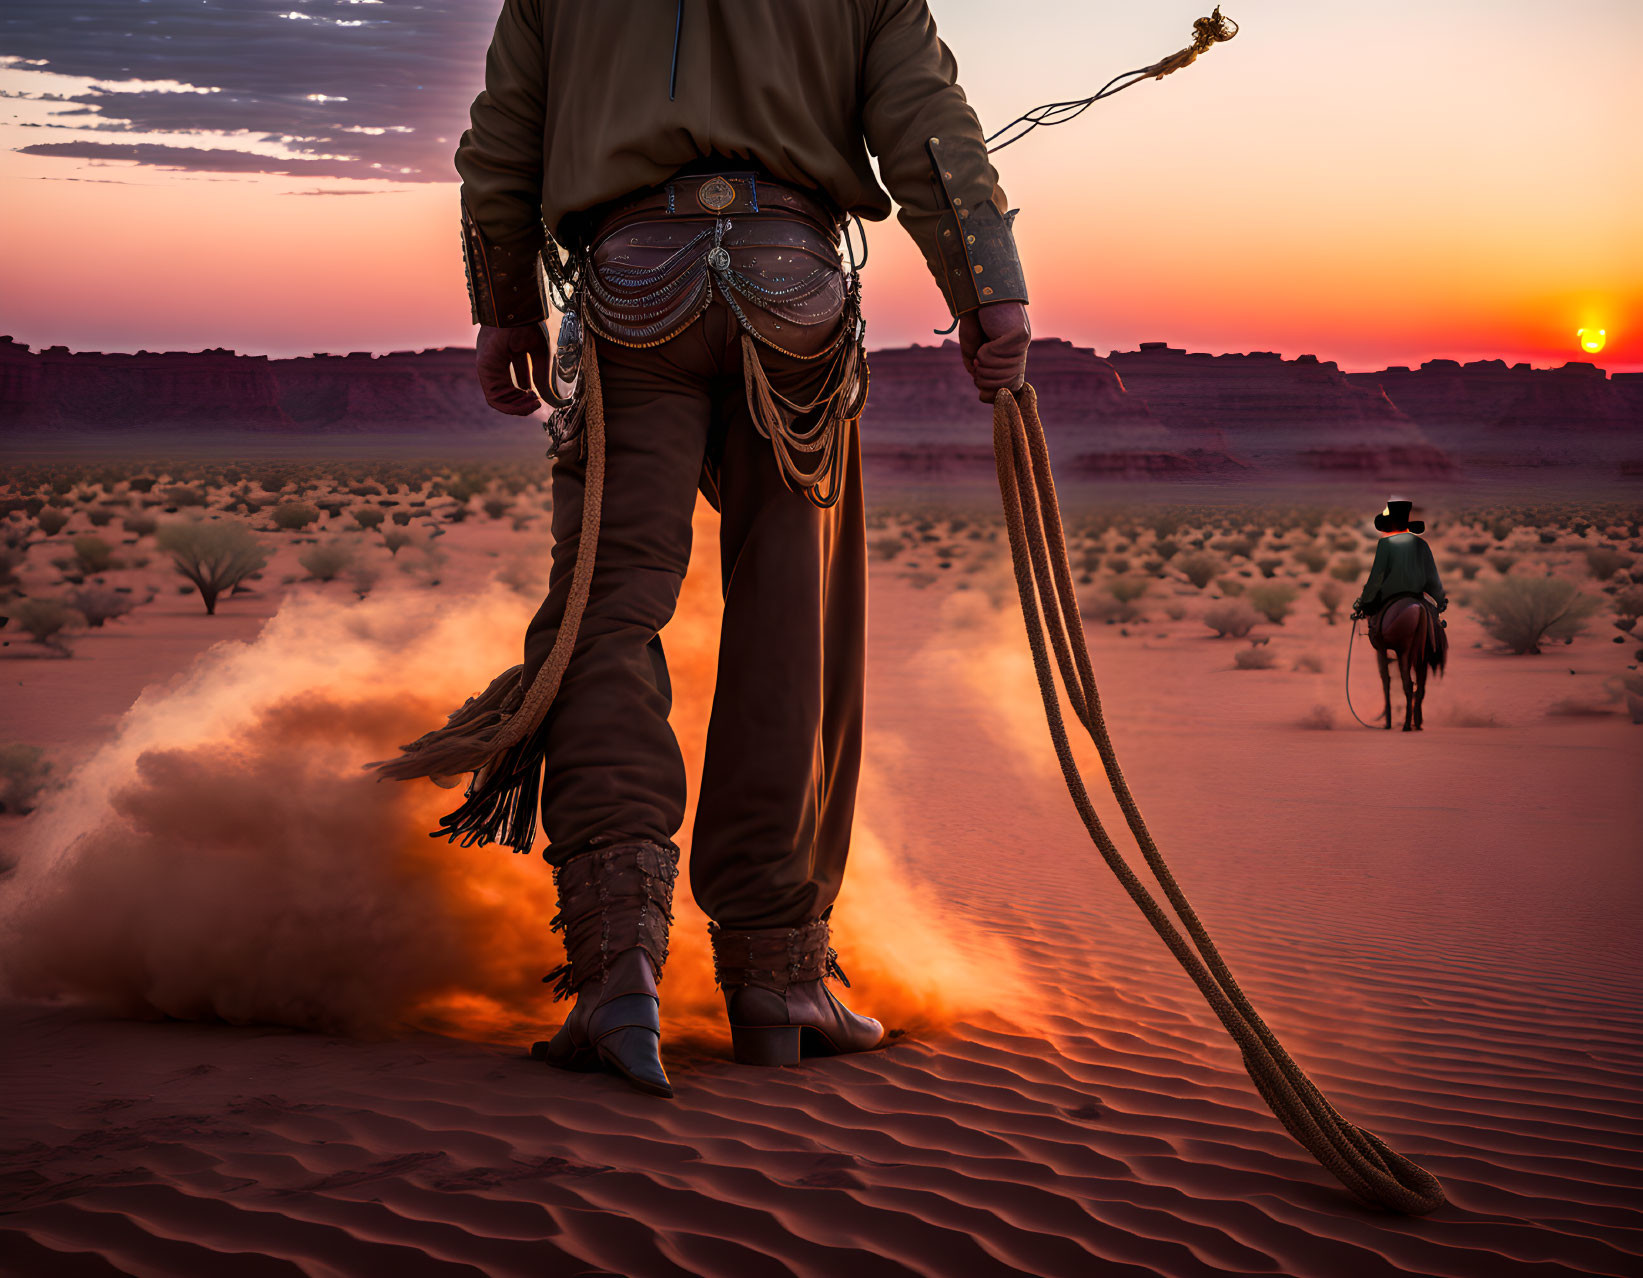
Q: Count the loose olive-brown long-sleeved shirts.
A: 1